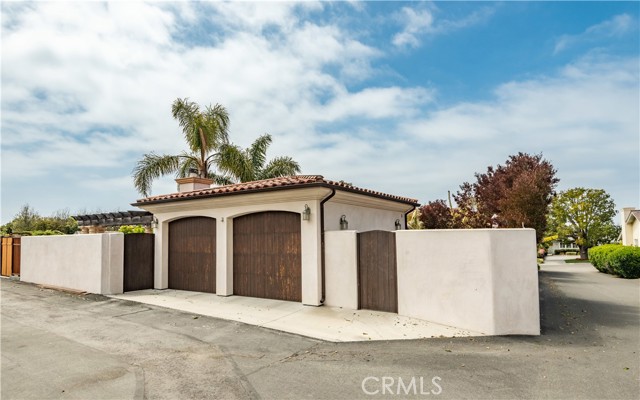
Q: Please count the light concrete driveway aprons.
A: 1